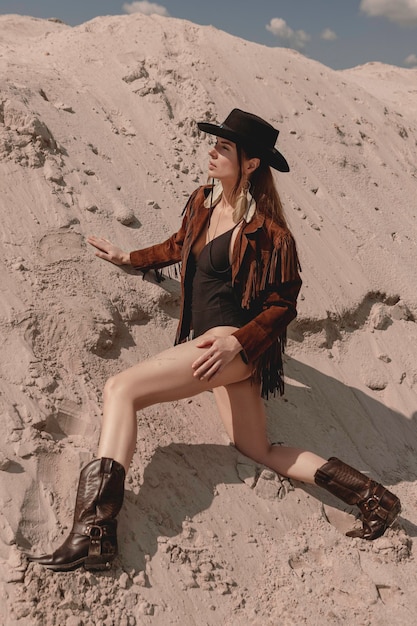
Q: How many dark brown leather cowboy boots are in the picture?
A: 2